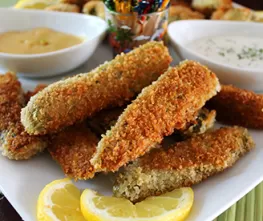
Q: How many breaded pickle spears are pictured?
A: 7